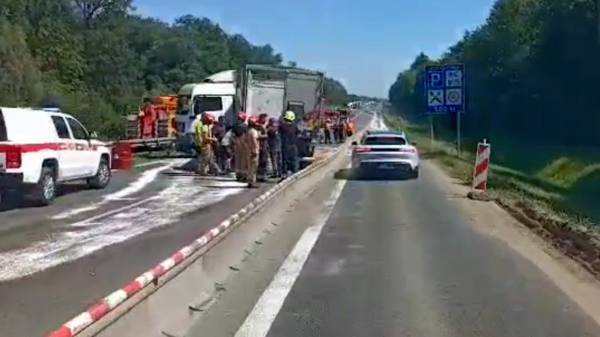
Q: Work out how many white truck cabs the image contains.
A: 1